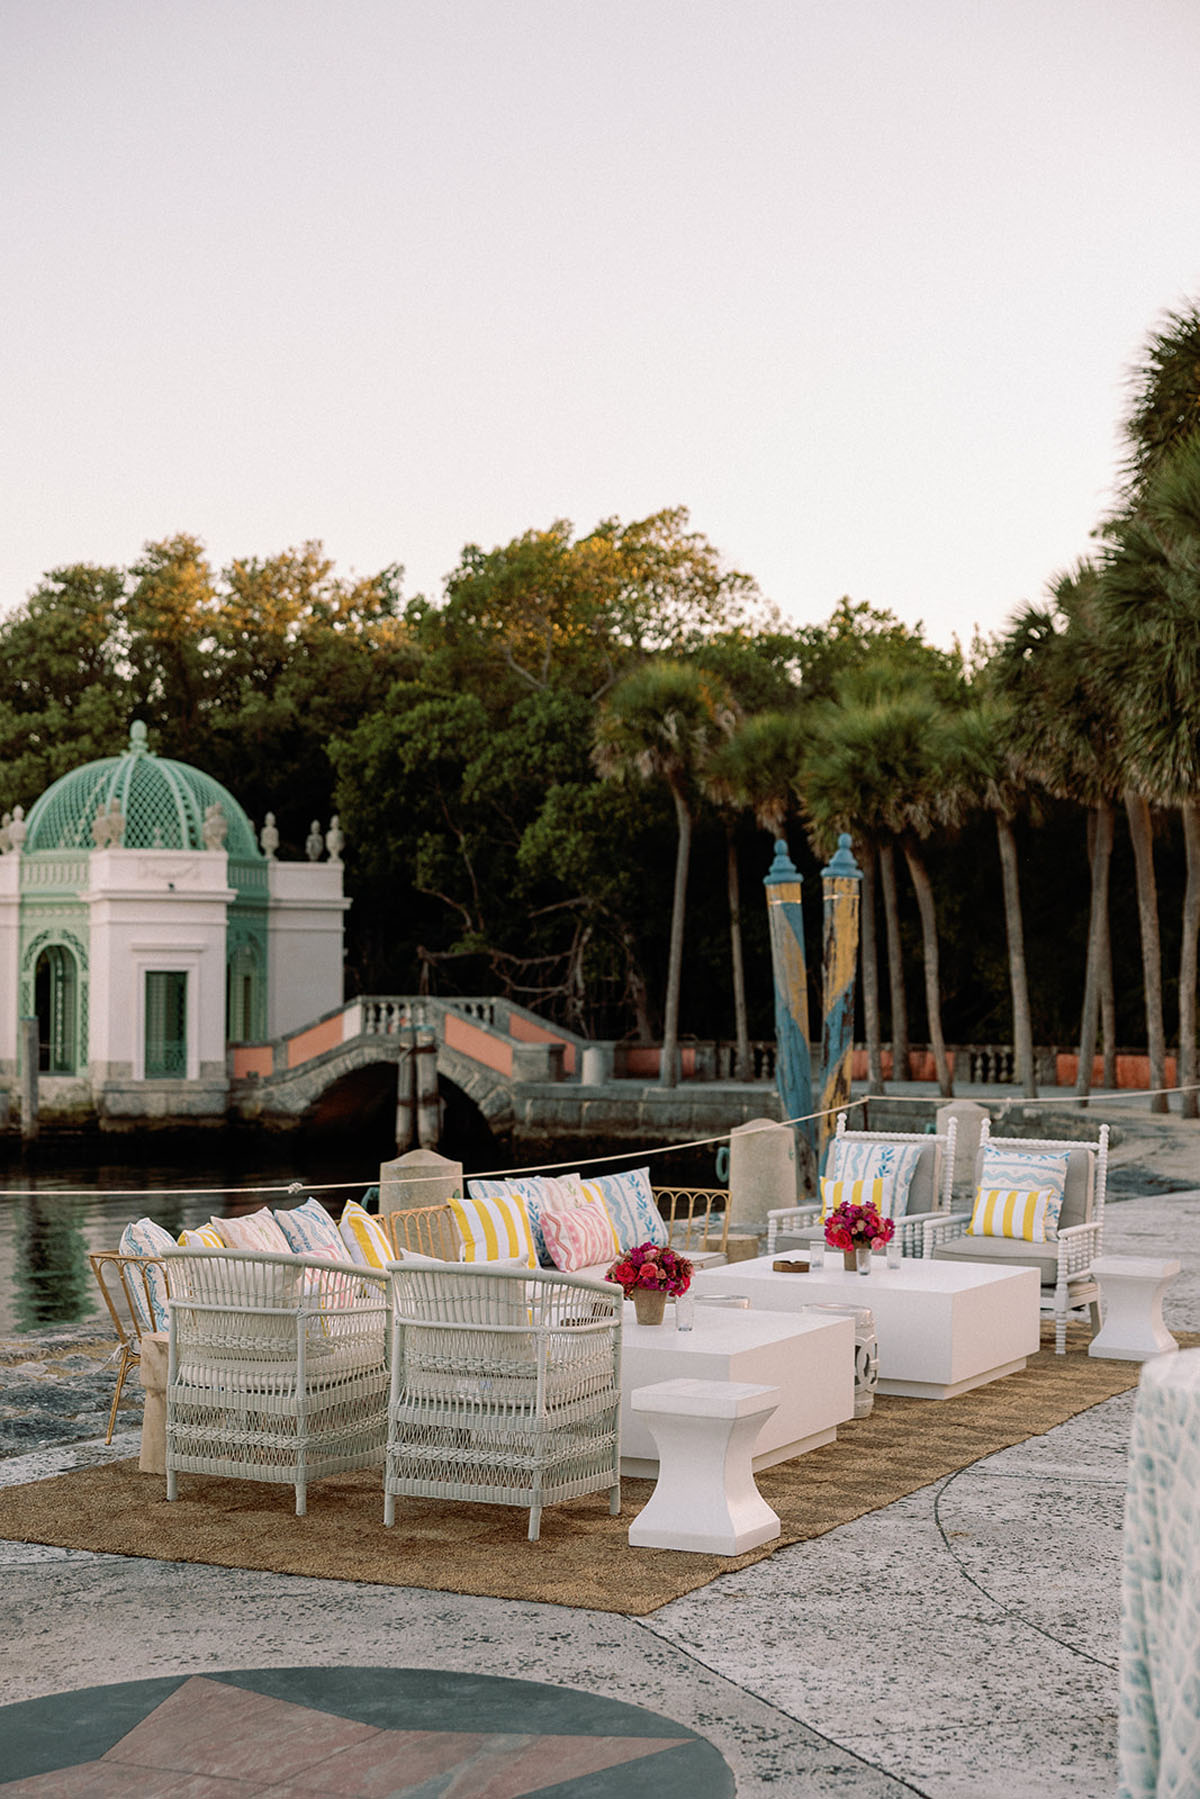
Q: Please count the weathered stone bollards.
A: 3